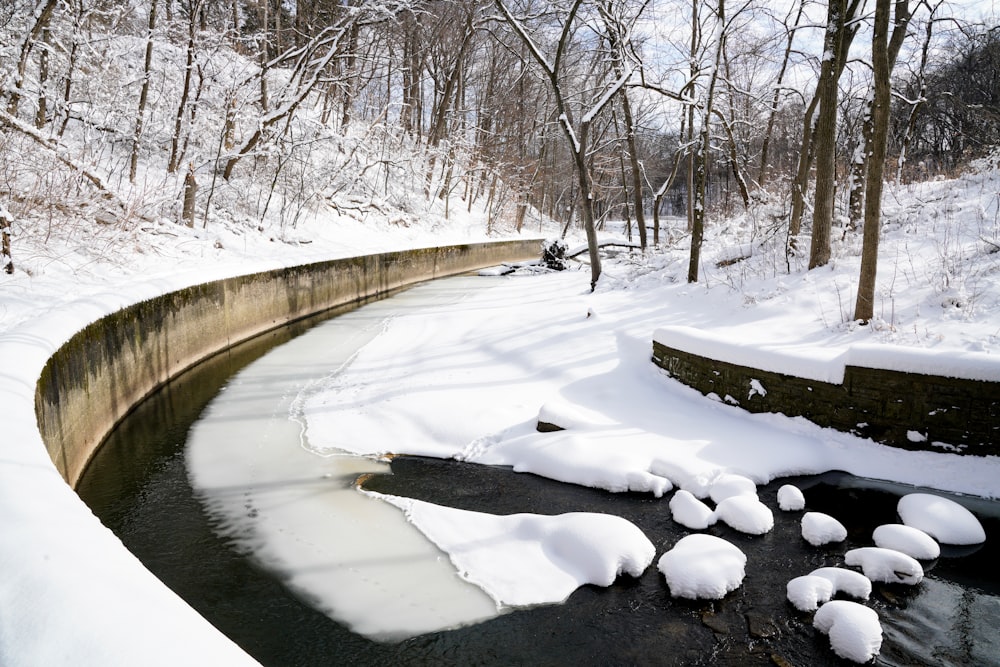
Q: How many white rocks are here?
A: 12